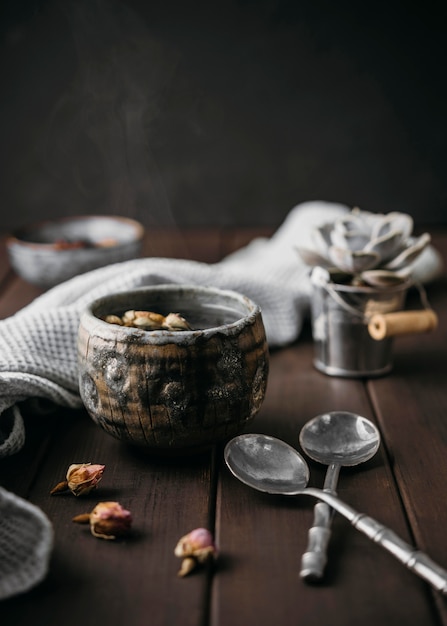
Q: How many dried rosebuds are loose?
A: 3